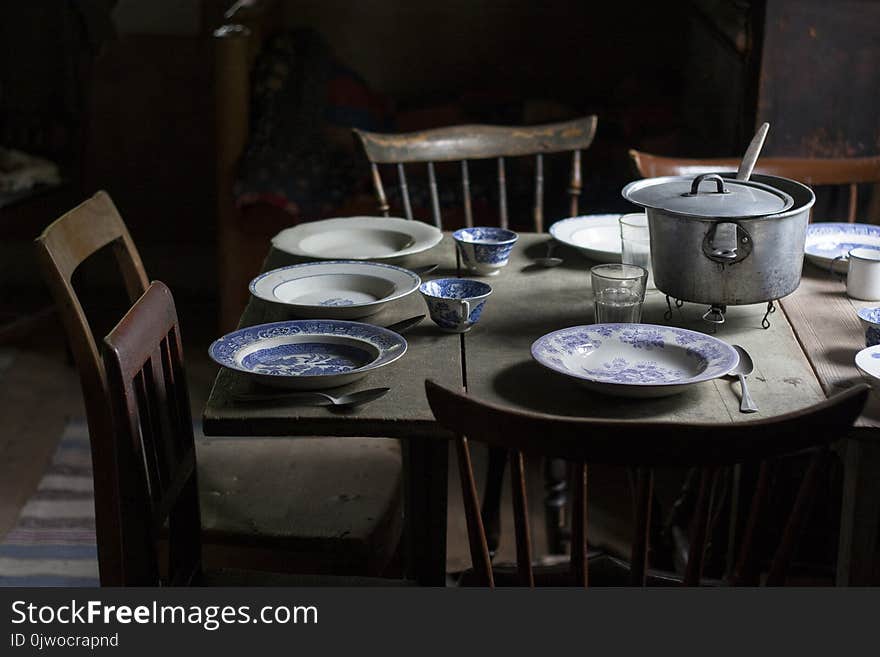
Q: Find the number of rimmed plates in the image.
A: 7